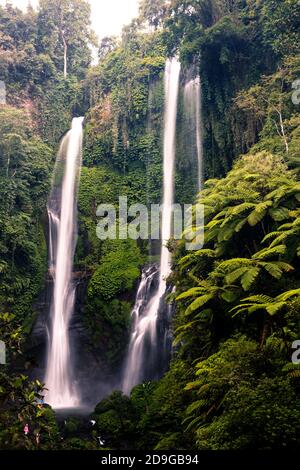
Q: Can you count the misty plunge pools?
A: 1